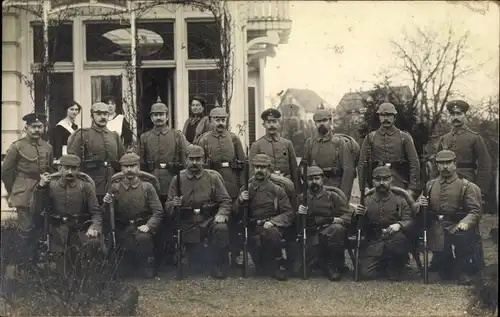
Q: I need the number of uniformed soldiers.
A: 15